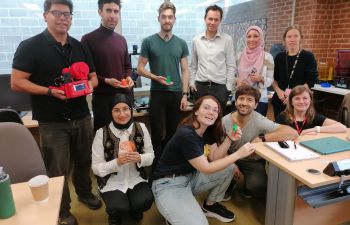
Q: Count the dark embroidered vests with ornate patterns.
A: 1